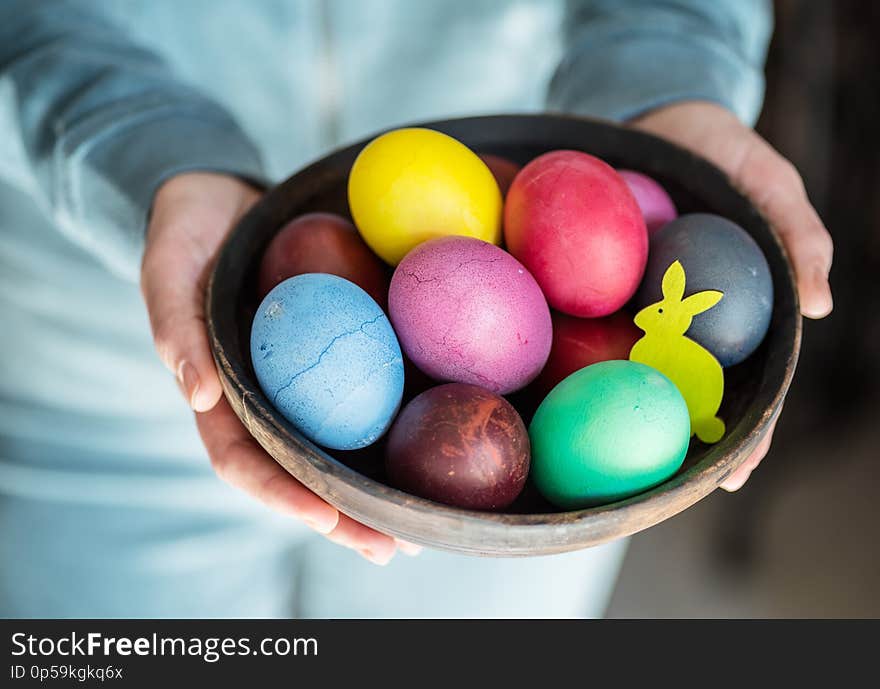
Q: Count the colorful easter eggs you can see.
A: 11